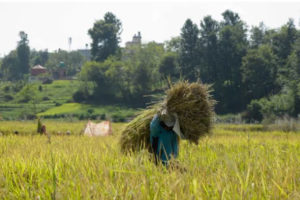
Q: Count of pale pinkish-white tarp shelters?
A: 1